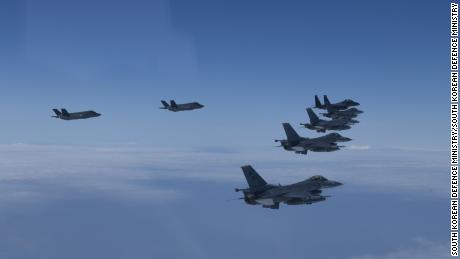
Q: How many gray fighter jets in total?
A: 7